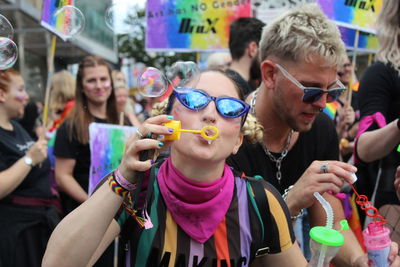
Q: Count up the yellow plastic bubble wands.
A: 1